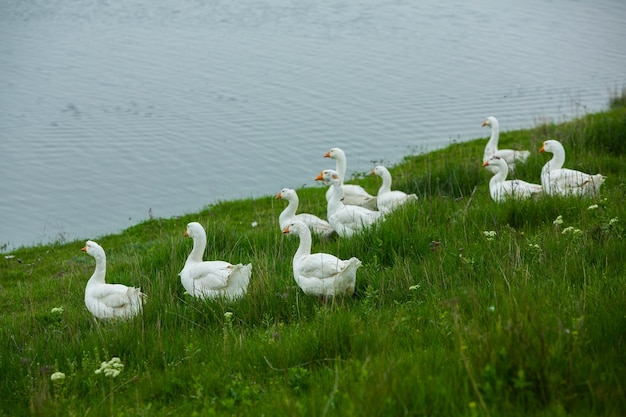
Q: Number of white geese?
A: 10